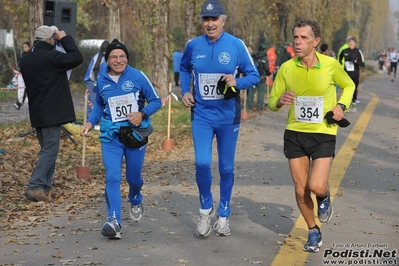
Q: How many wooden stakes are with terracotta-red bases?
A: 3